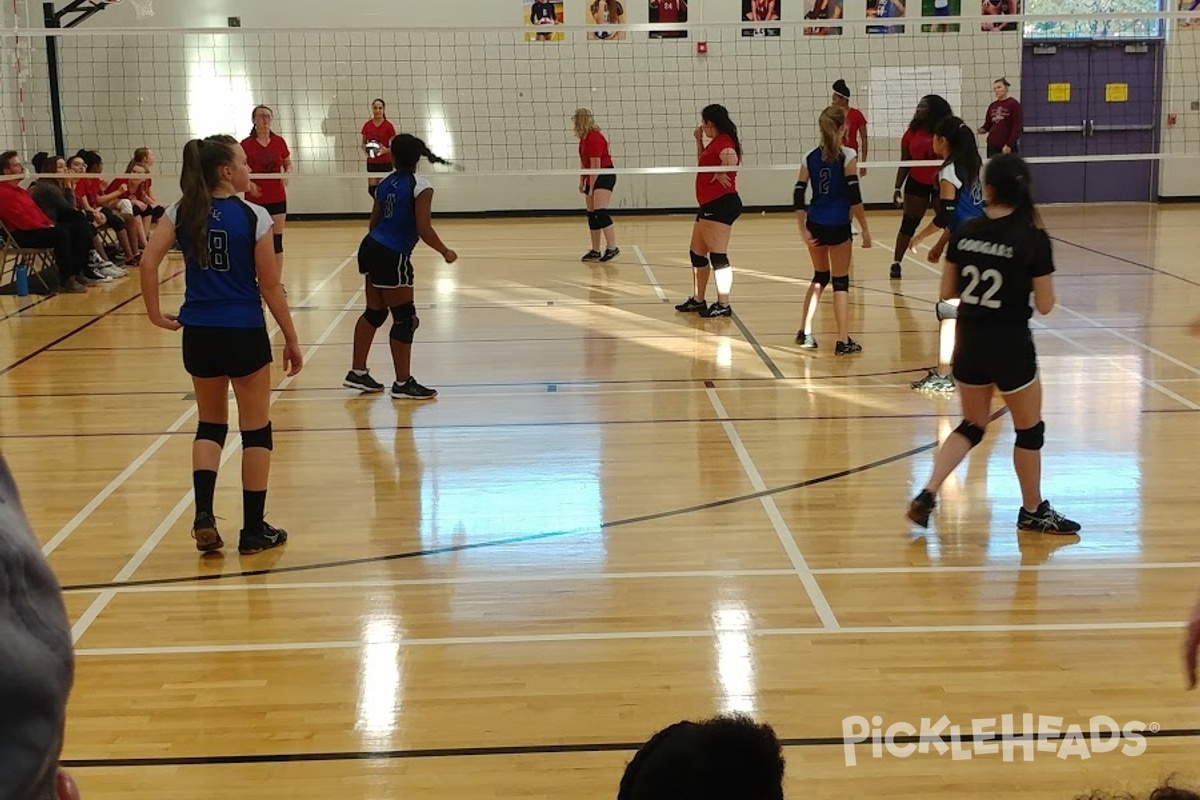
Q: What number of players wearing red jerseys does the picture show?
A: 6